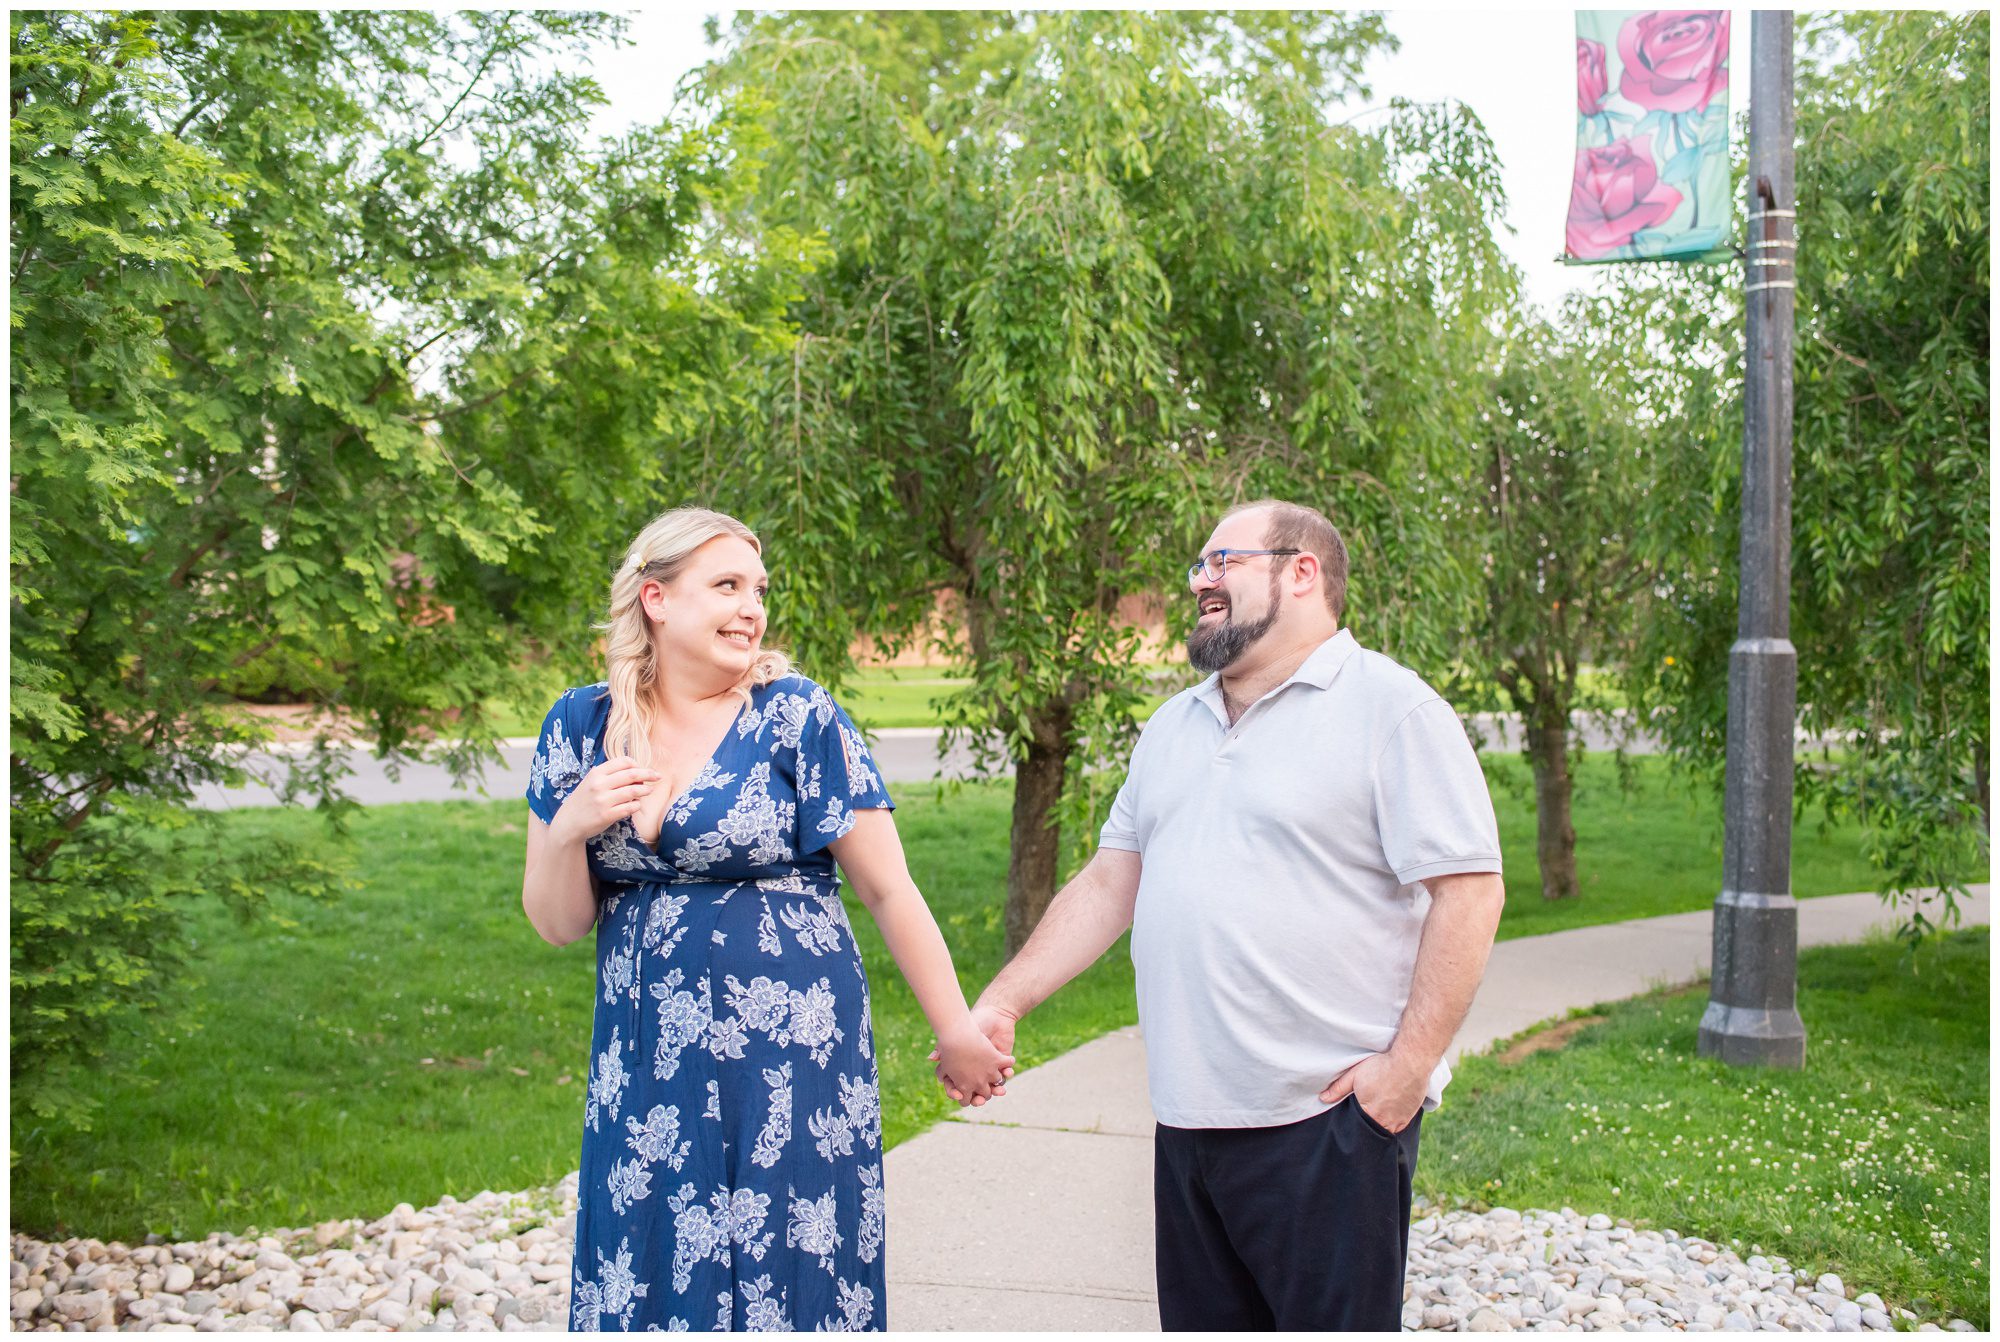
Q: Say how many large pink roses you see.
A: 2